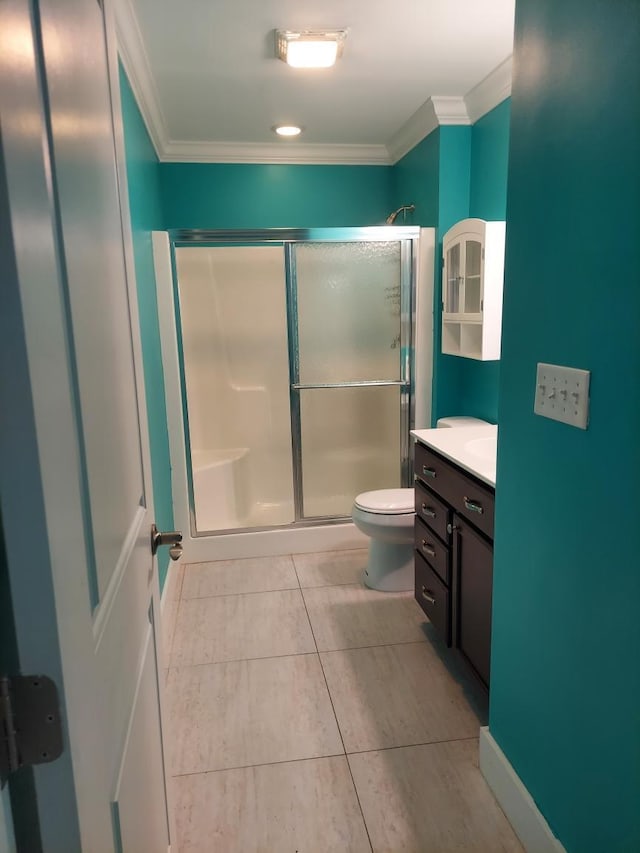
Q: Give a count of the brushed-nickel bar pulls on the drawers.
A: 5